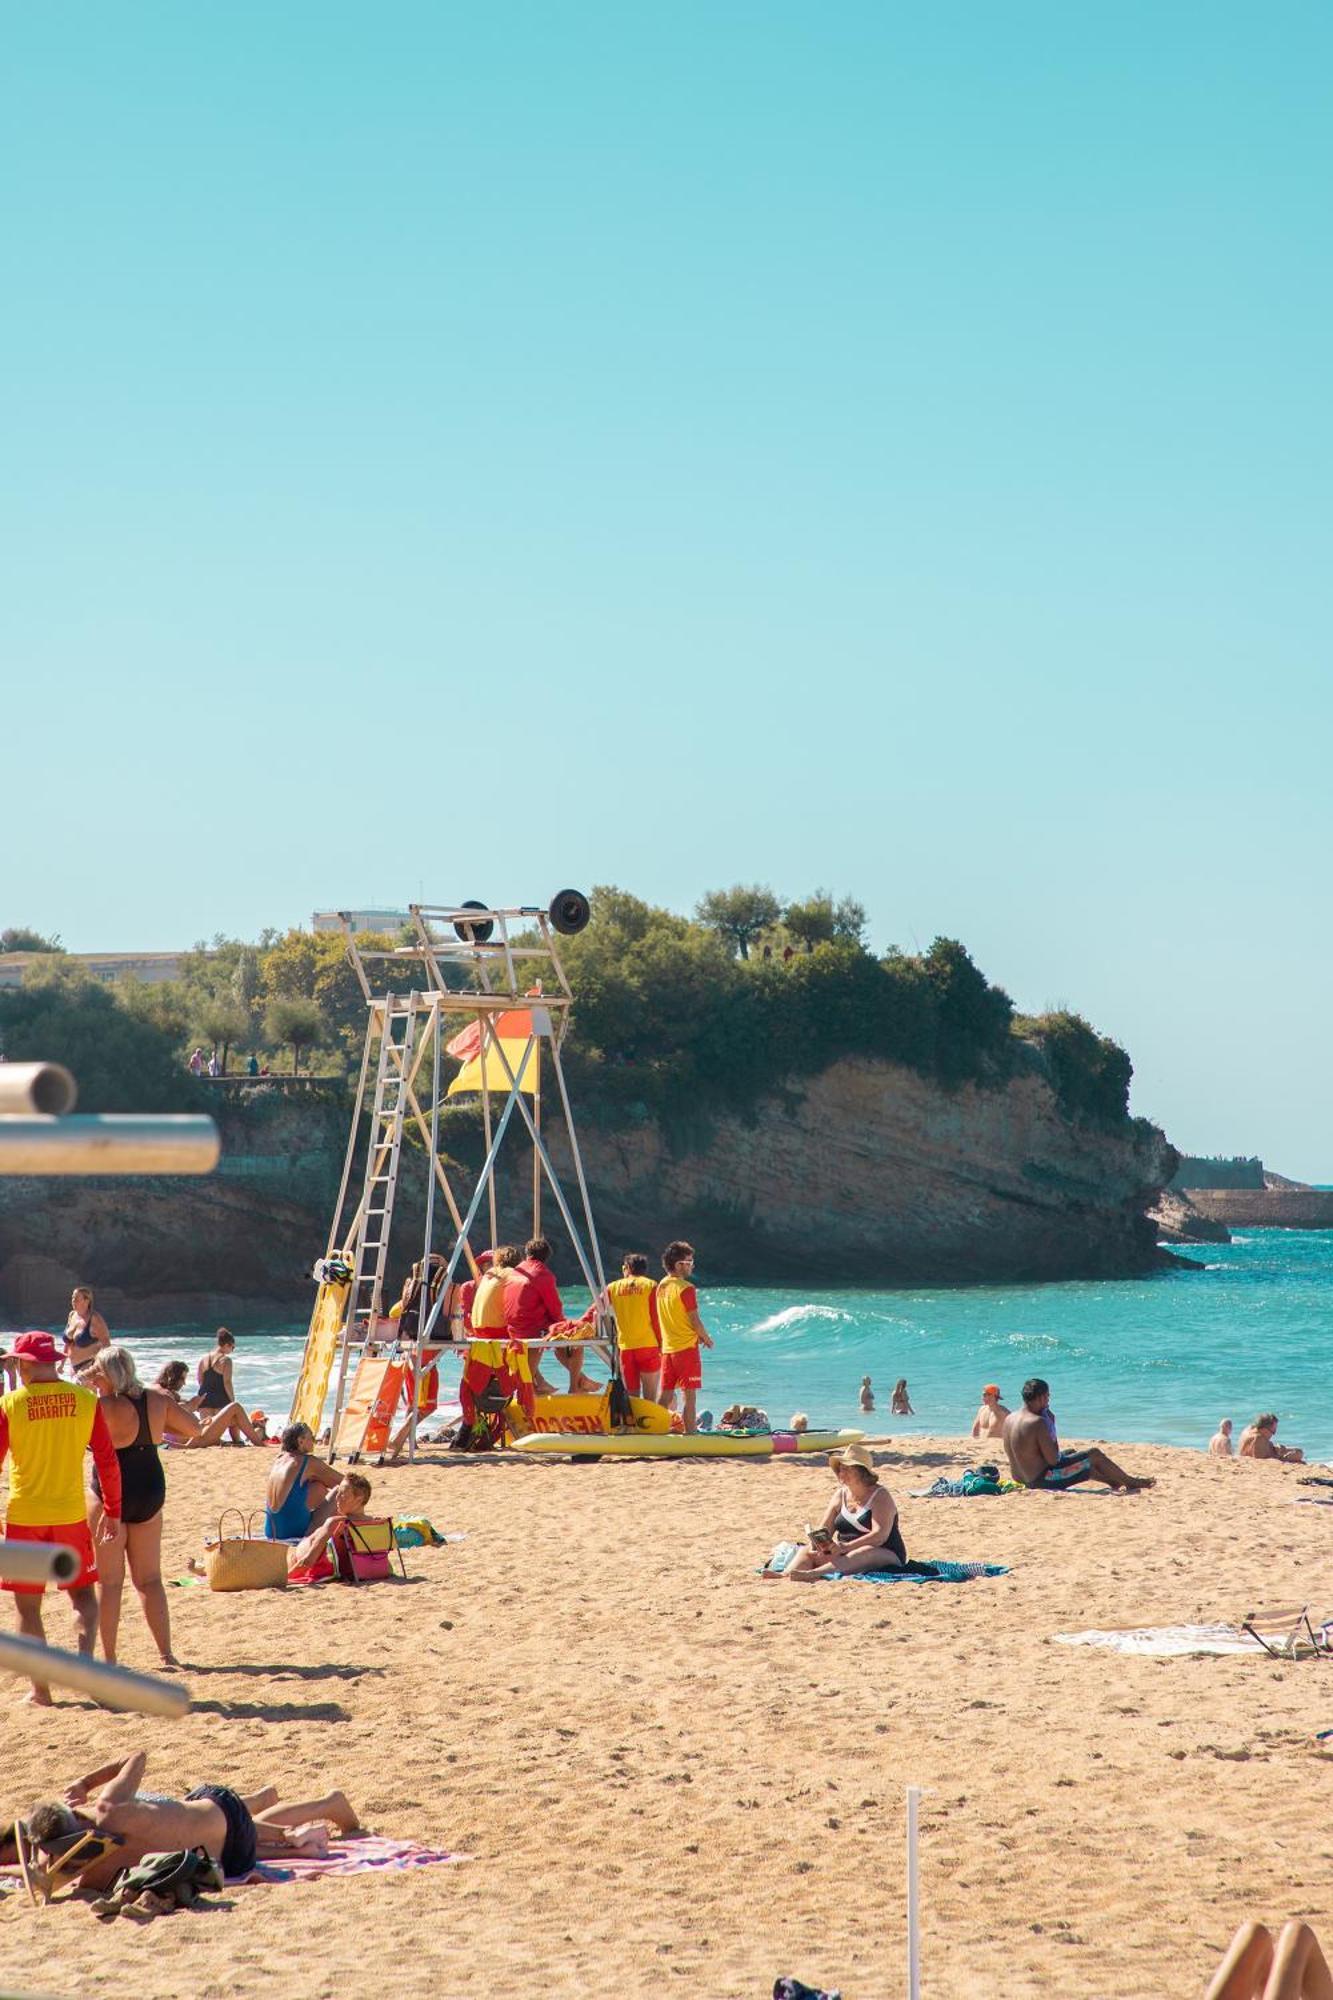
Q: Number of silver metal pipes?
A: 4